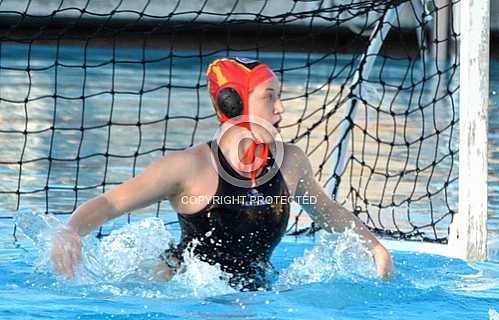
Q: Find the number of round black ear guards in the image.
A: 1